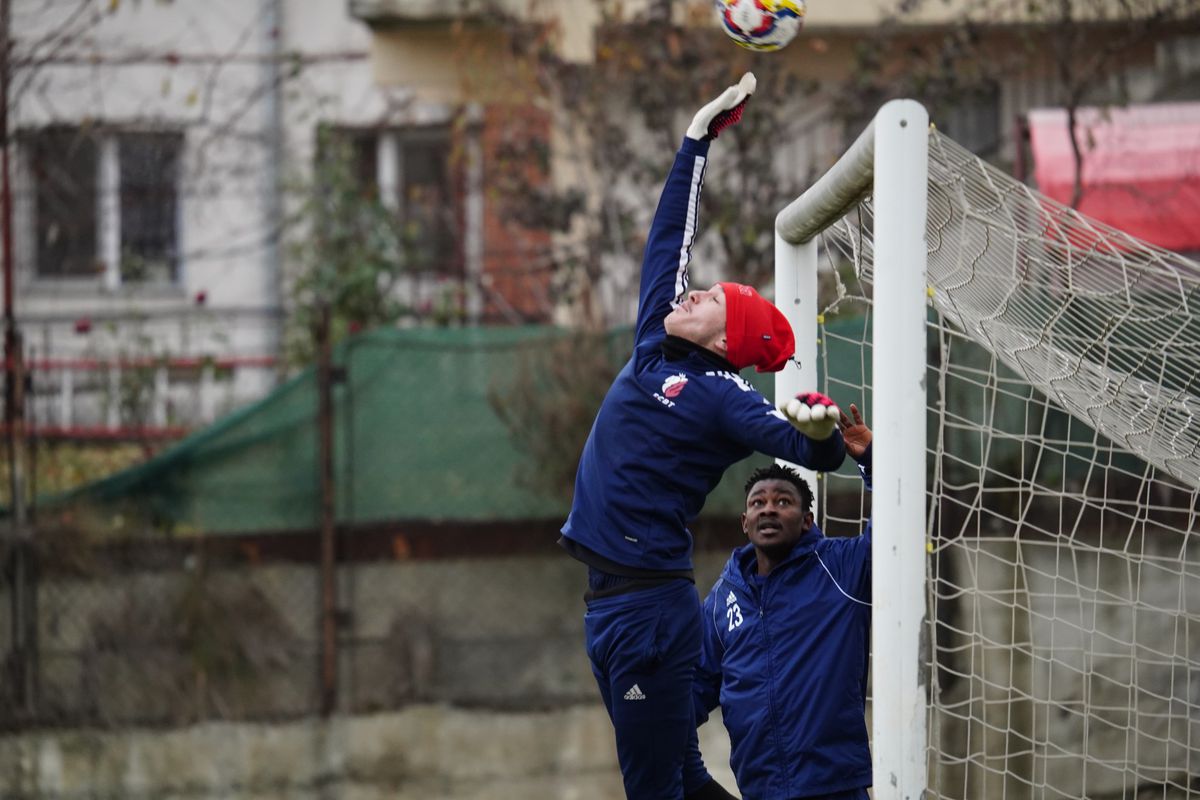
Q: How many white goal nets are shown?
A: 1